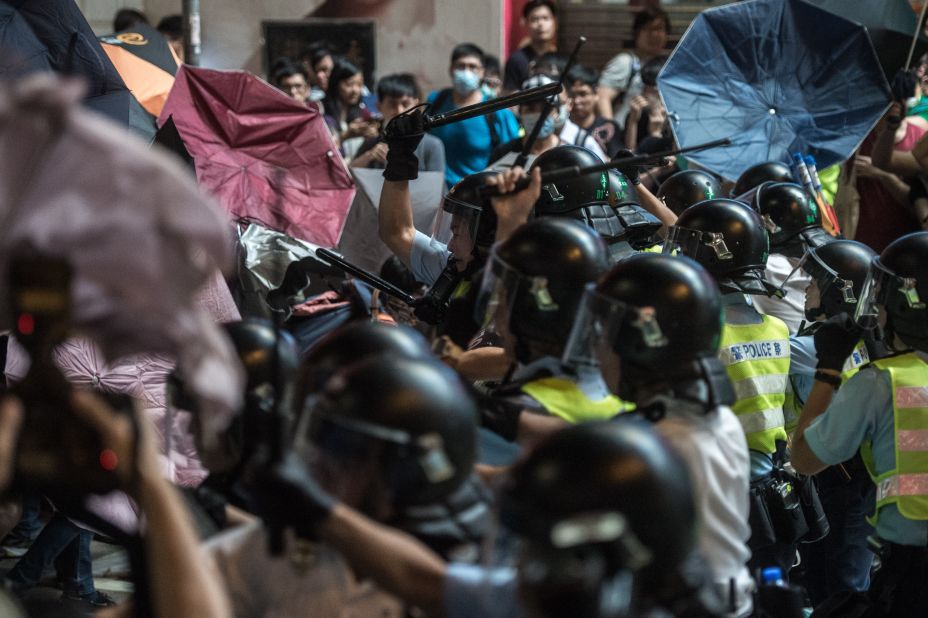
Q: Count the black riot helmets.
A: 15